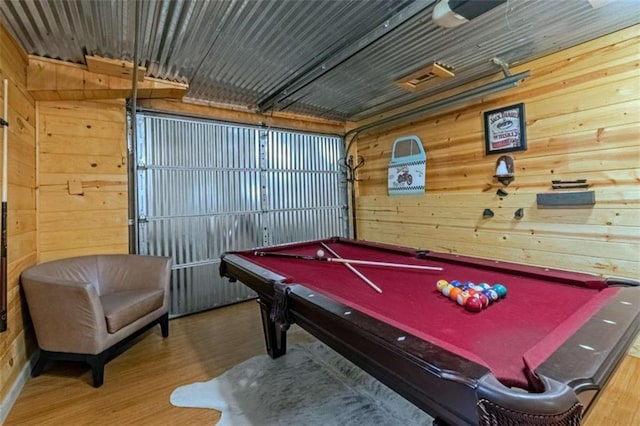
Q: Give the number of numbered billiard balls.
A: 15